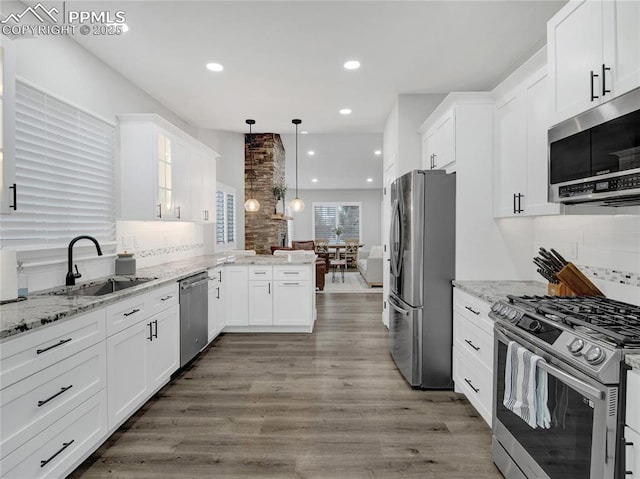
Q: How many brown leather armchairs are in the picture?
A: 2